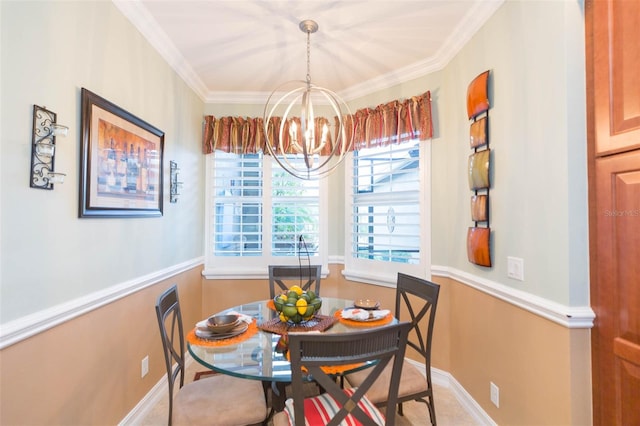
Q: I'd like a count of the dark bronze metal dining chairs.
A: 4